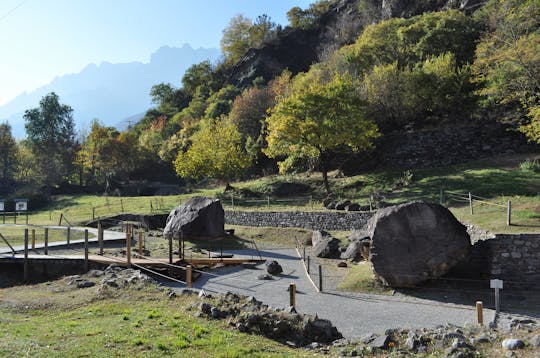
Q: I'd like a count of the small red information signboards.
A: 0